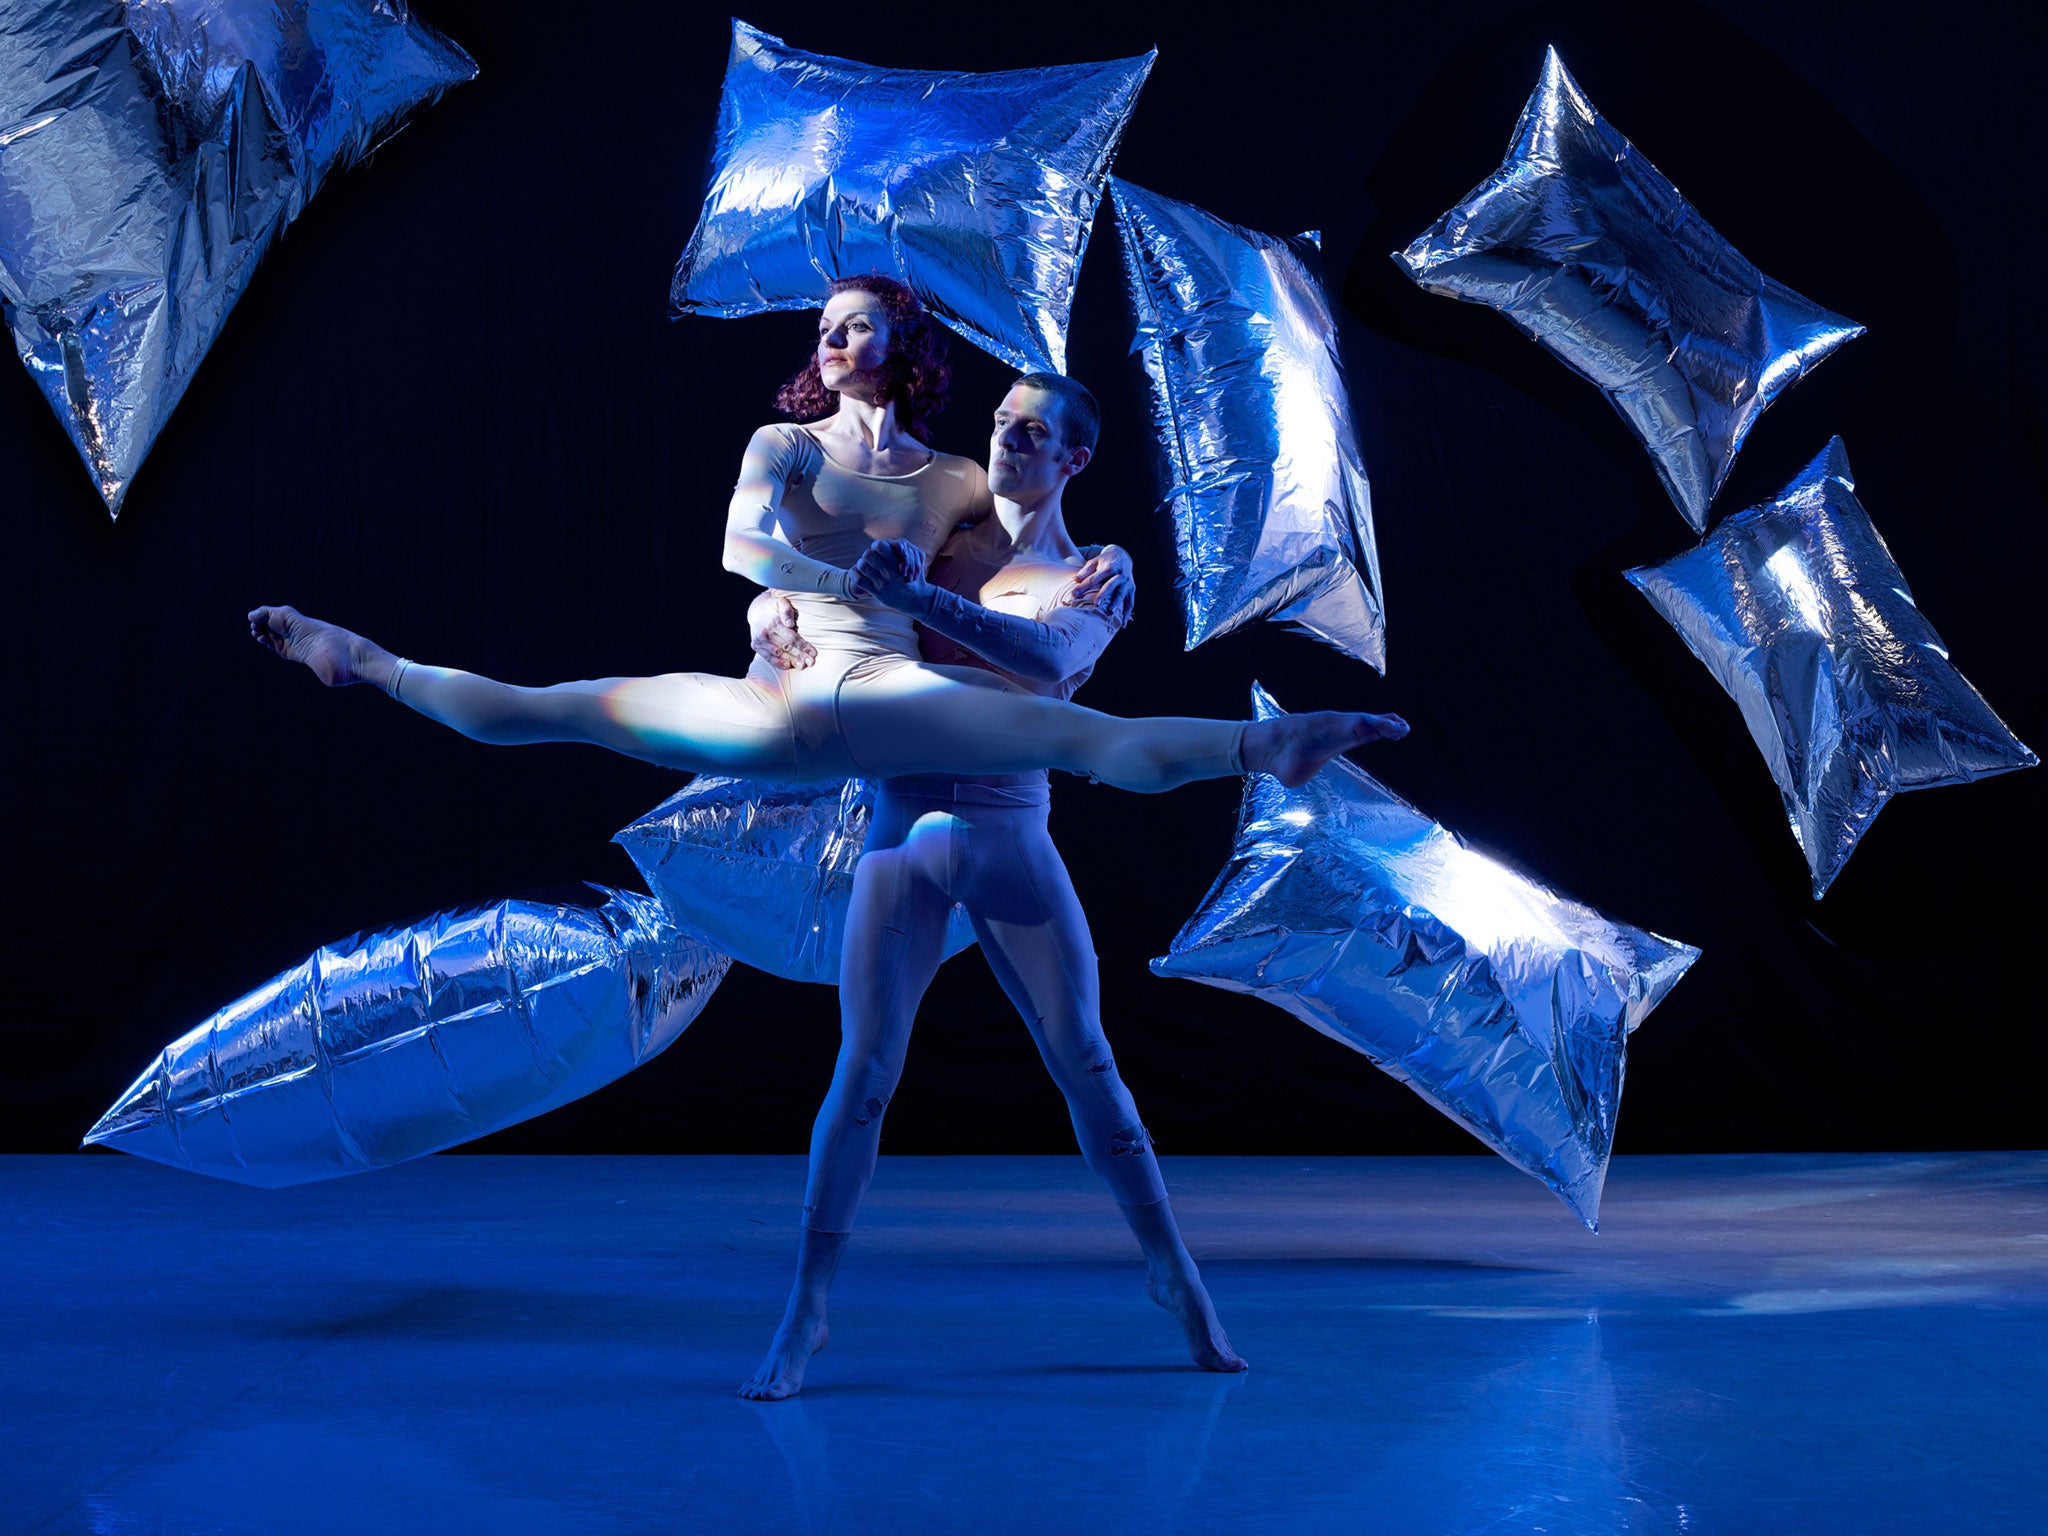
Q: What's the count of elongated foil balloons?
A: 8